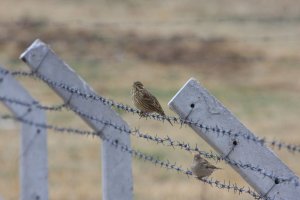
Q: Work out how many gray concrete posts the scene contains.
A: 3